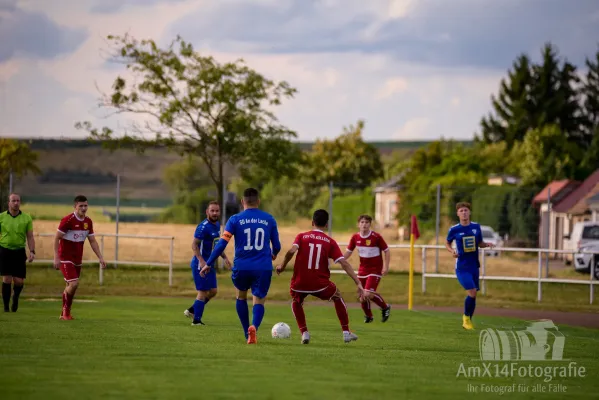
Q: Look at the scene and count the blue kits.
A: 3